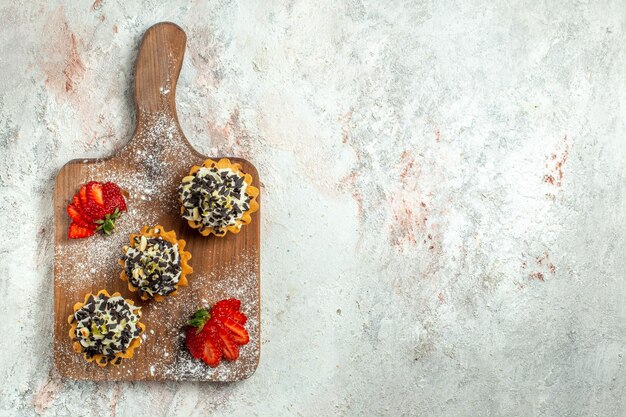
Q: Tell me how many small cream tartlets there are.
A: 3